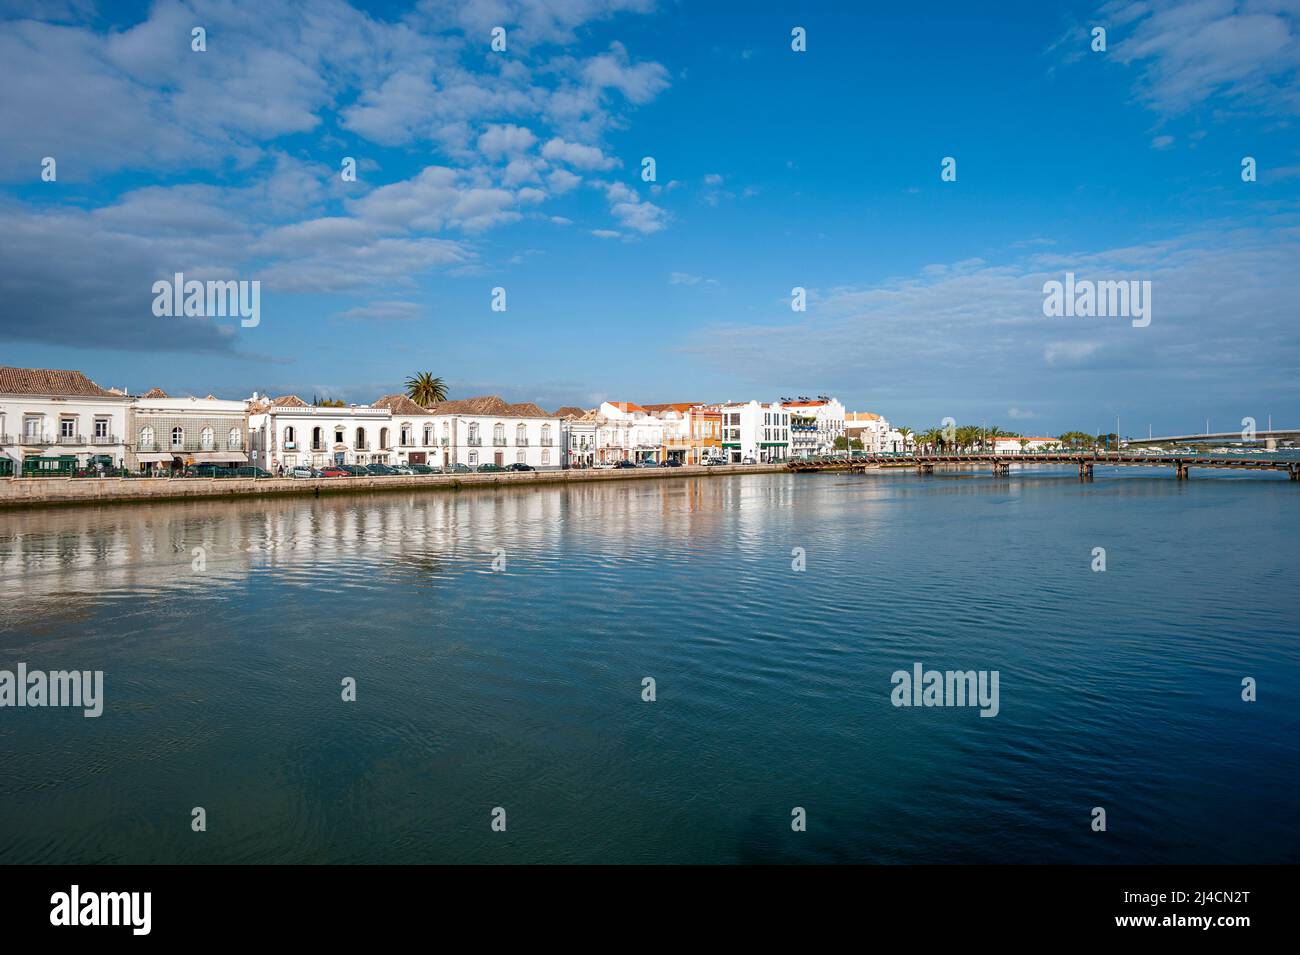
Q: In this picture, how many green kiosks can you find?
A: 2